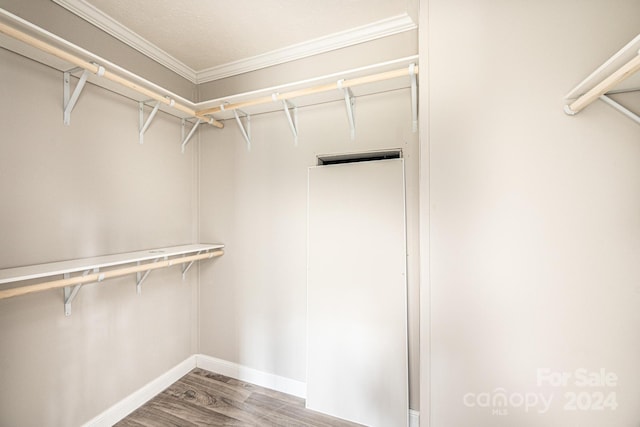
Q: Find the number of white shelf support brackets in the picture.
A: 11